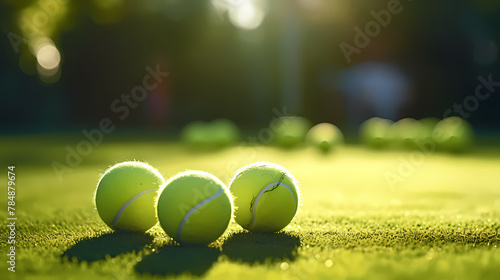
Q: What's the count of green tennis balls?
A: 11